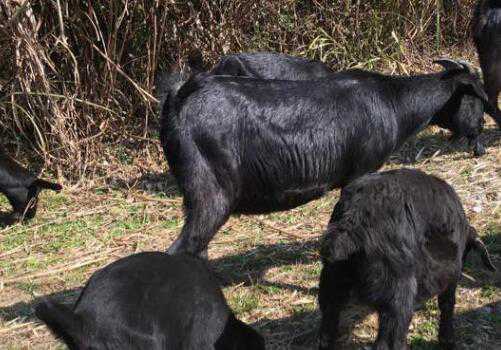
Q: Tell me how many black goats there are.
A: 6